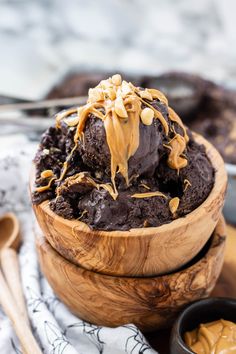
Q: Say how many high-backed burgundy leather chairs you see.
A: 0